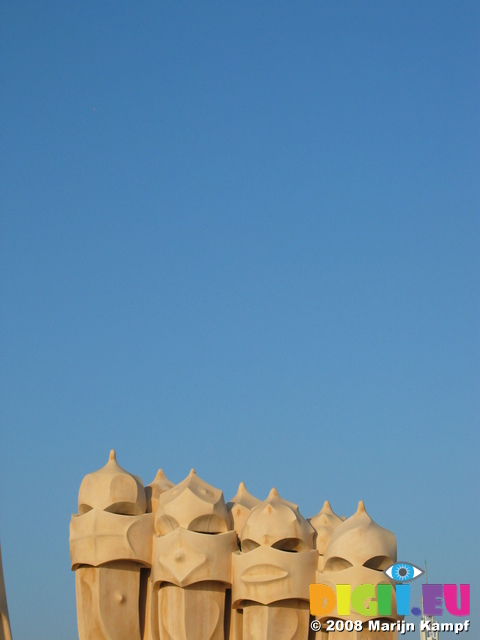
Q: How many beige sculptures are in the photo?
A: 7